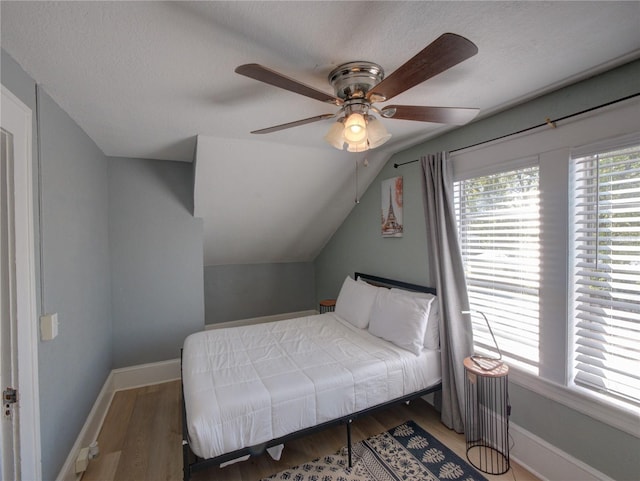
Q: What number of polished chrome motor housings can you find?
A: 1